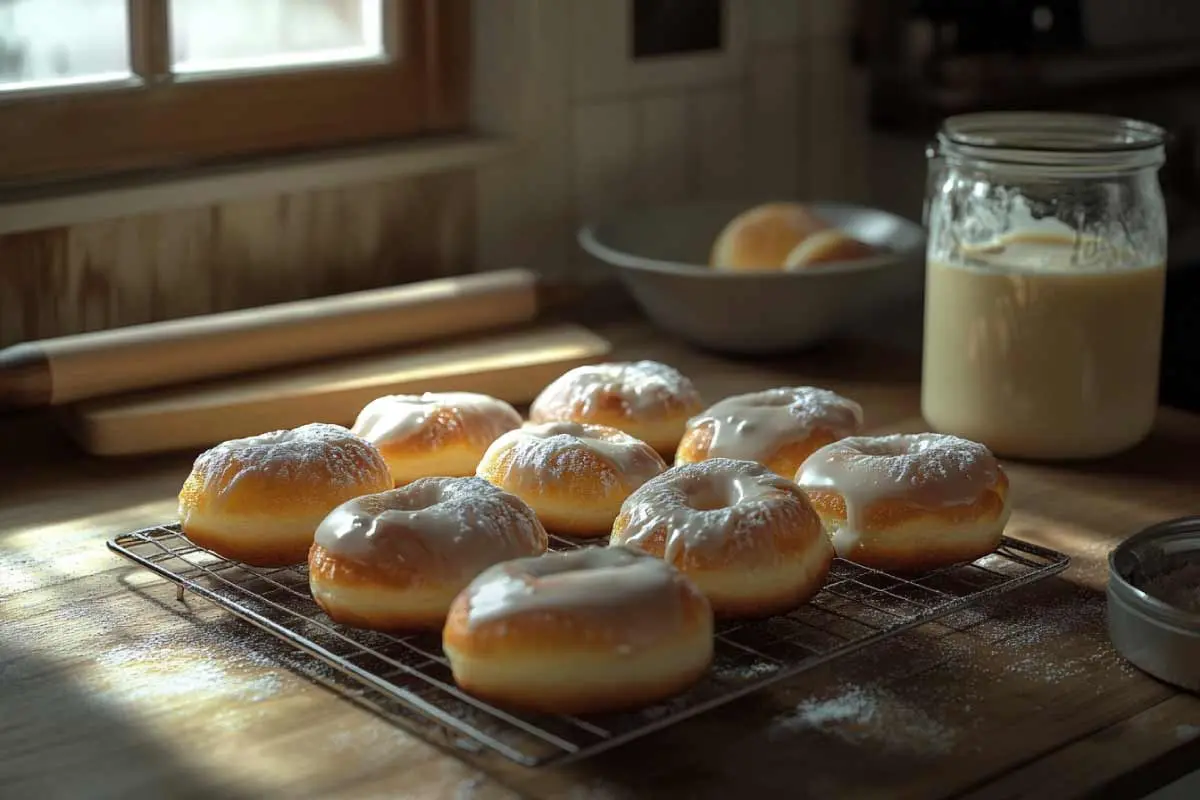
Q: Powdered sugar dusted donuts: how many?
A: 7